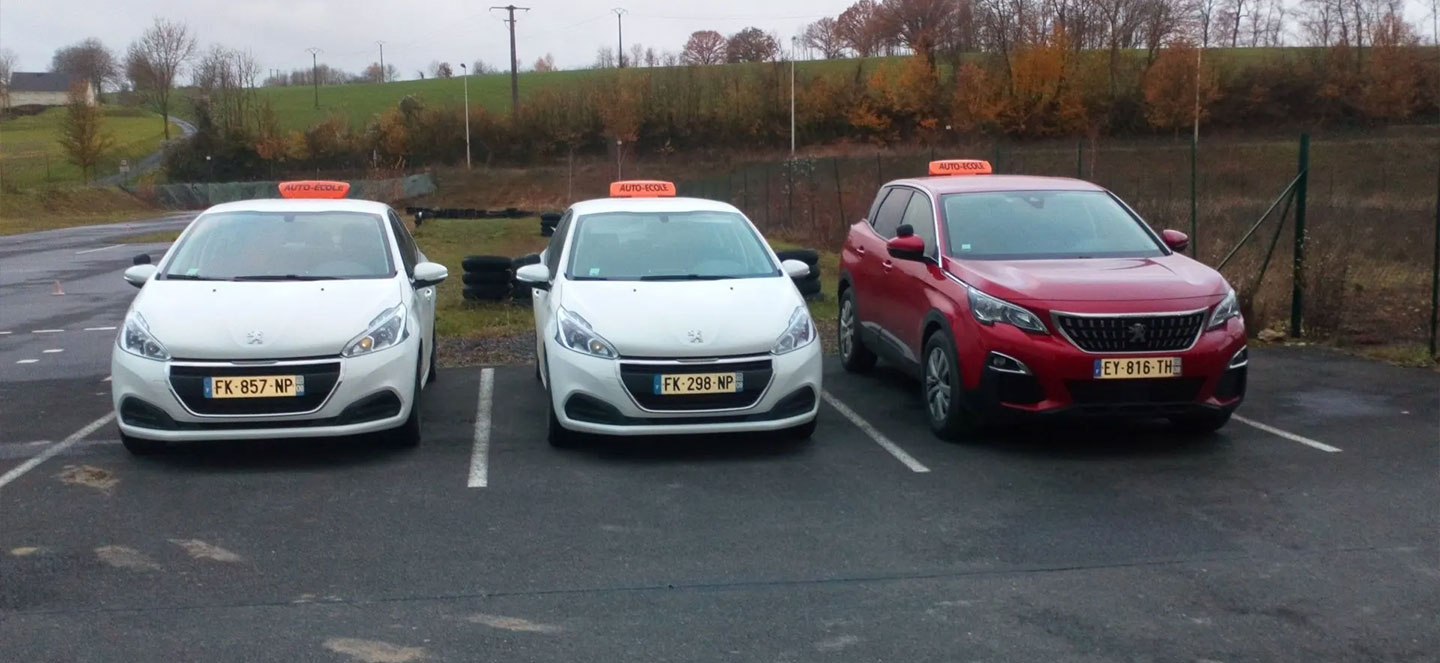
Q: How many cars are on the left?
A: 2